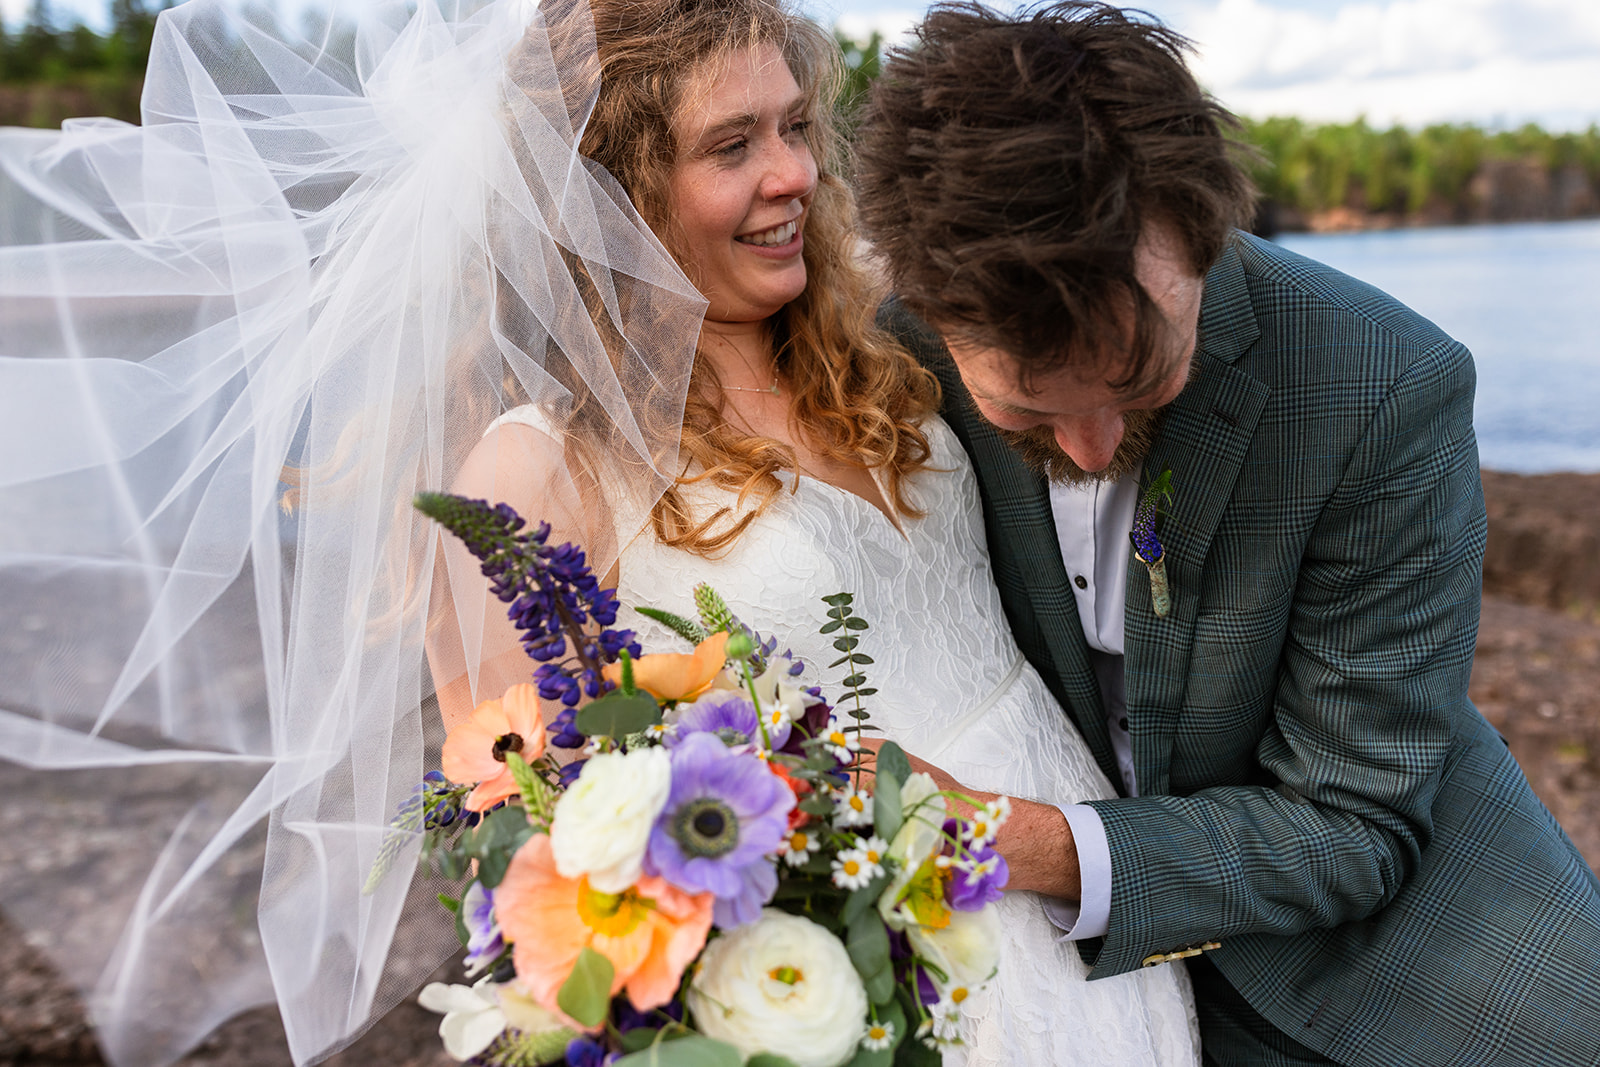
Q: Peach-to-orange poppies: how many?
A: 3